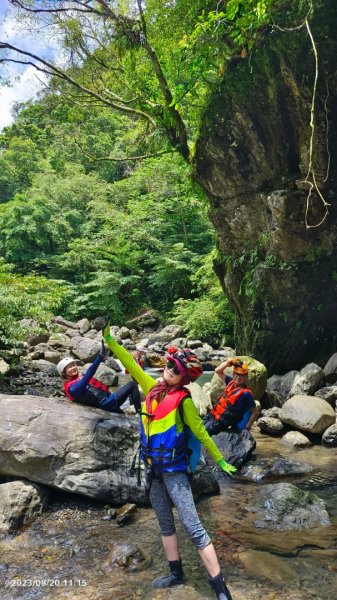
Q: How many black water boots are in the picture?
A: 2